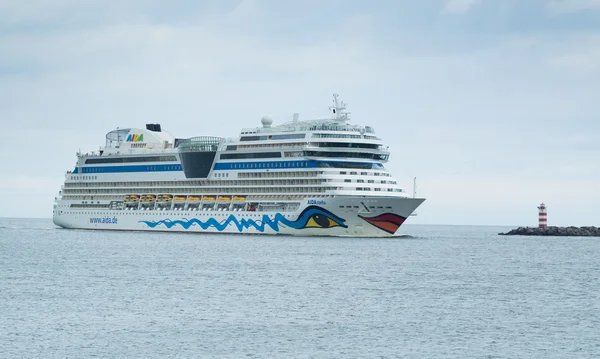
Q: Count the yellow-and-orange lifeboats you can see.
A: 8